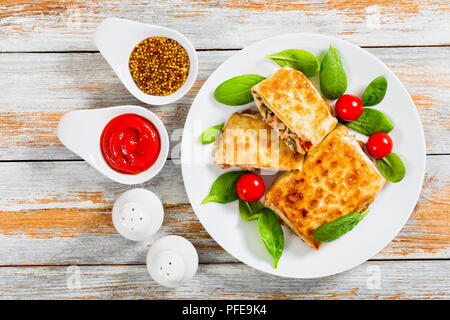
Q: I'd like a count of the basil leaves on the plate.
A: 11